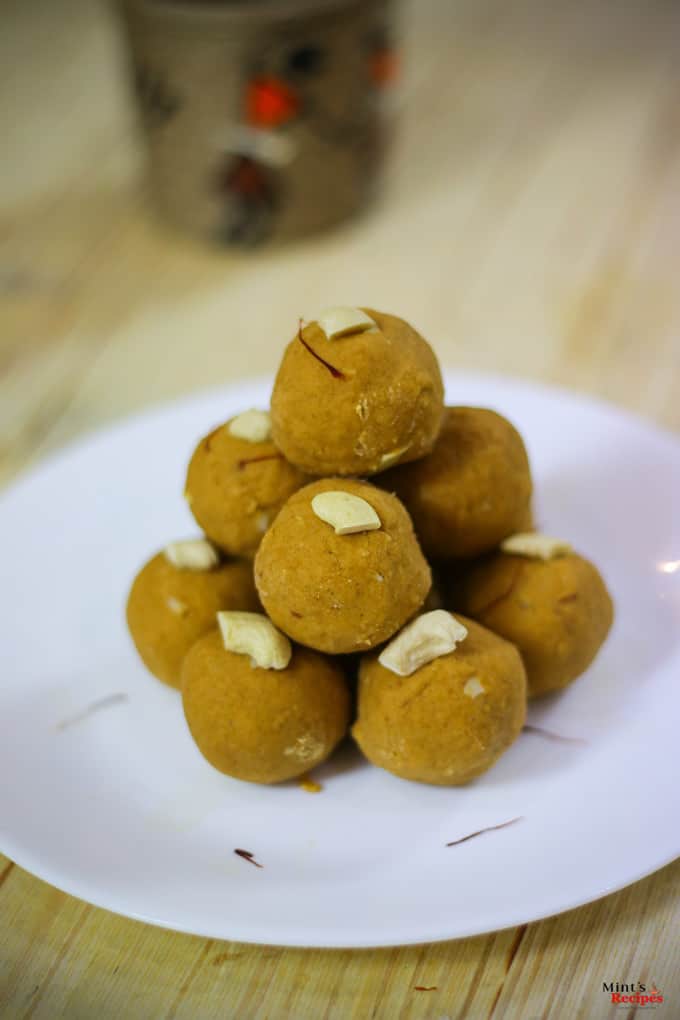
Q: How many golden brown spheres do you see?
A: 8